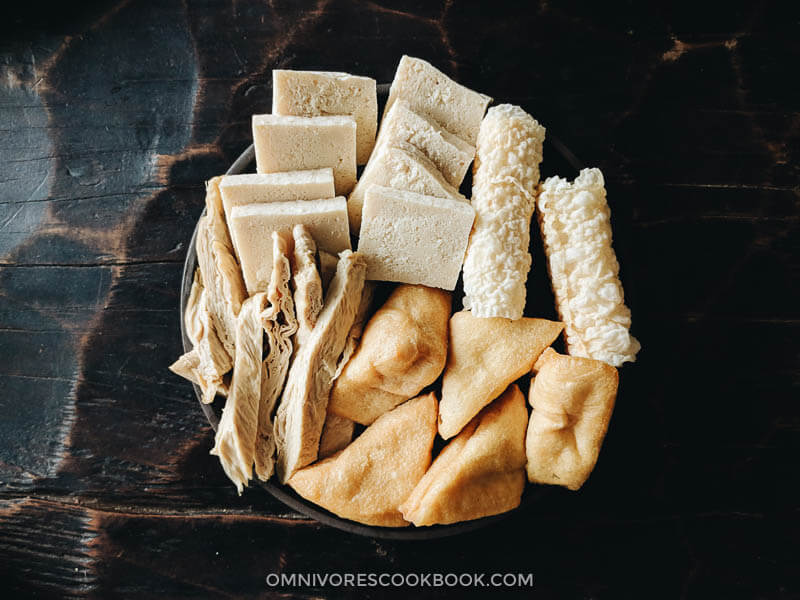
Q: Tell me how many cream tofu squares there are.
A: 8